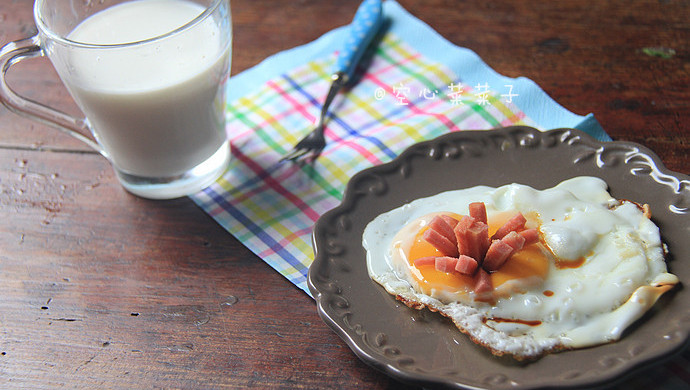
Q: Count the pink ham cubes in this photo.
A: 14